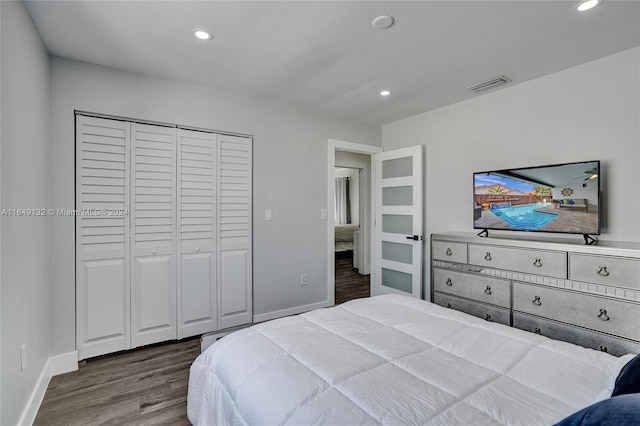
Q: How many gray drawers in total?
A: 7